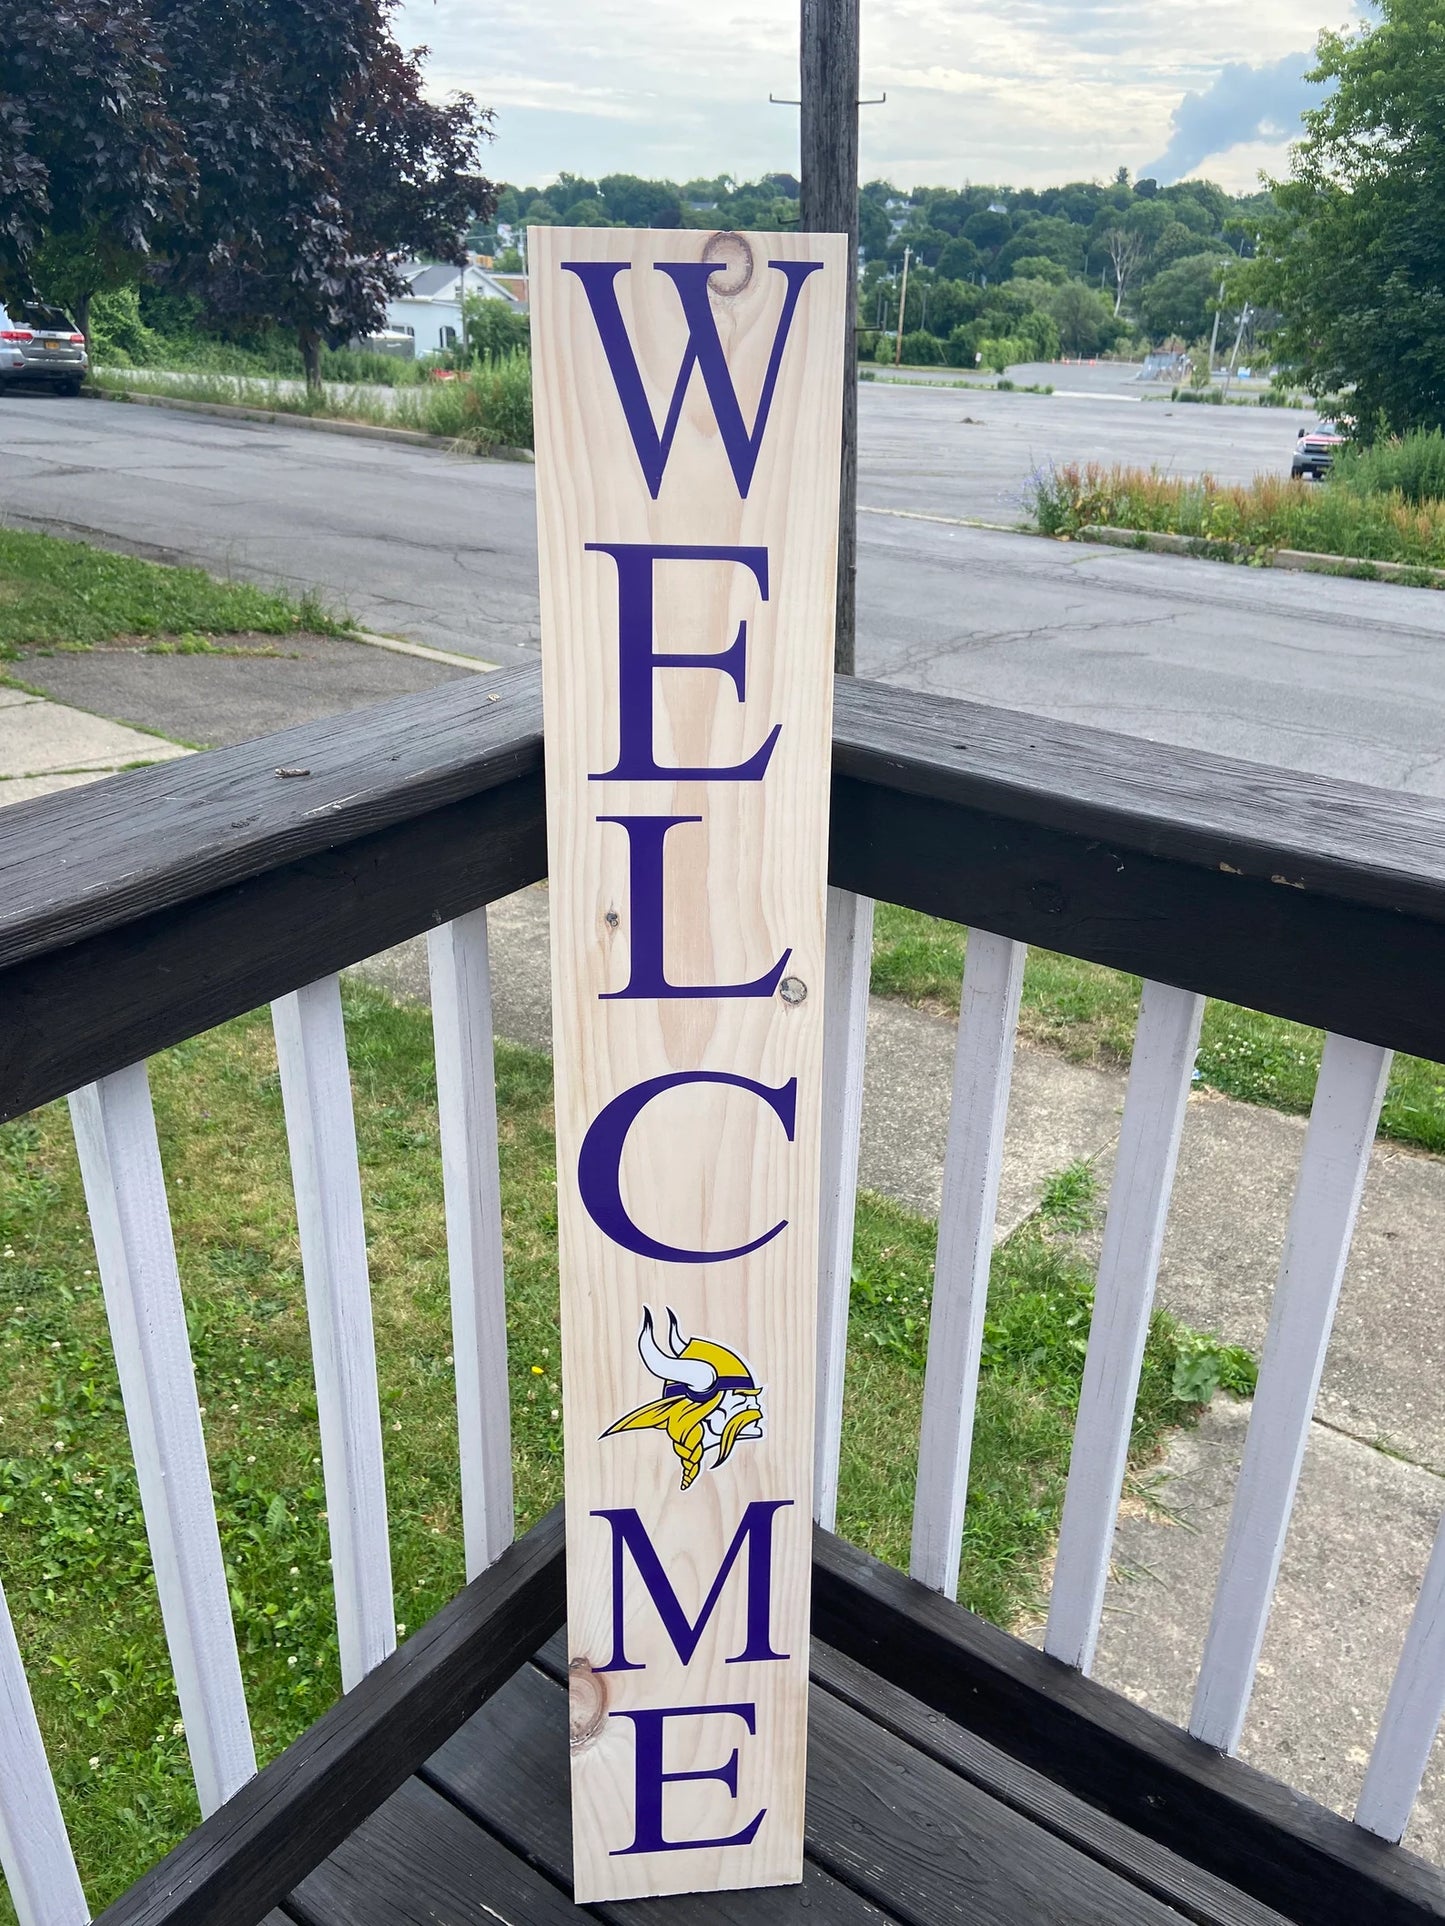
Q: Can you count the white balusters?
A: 9